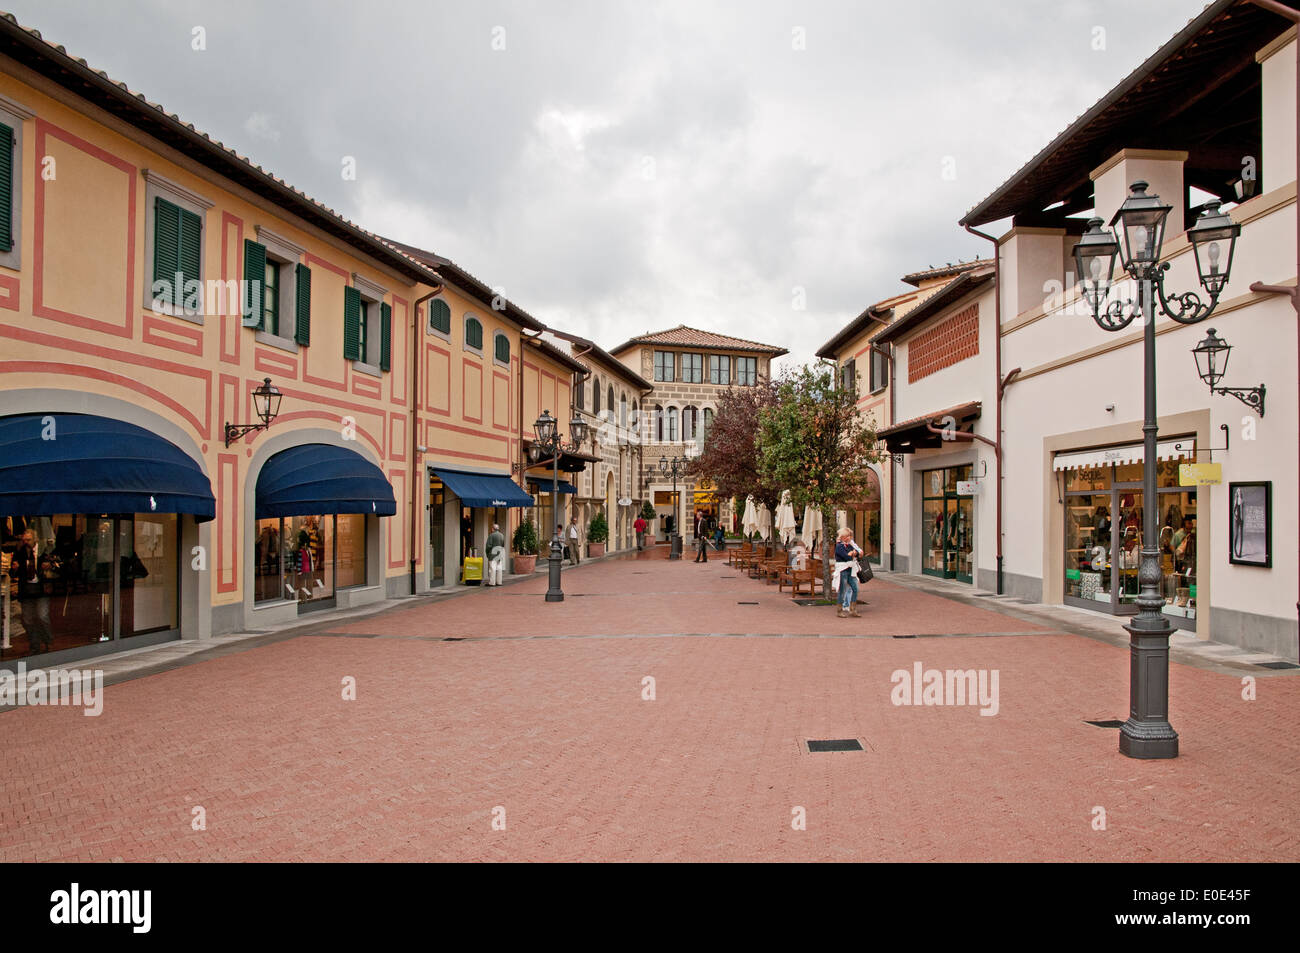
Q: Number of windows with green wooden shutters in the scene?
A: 7